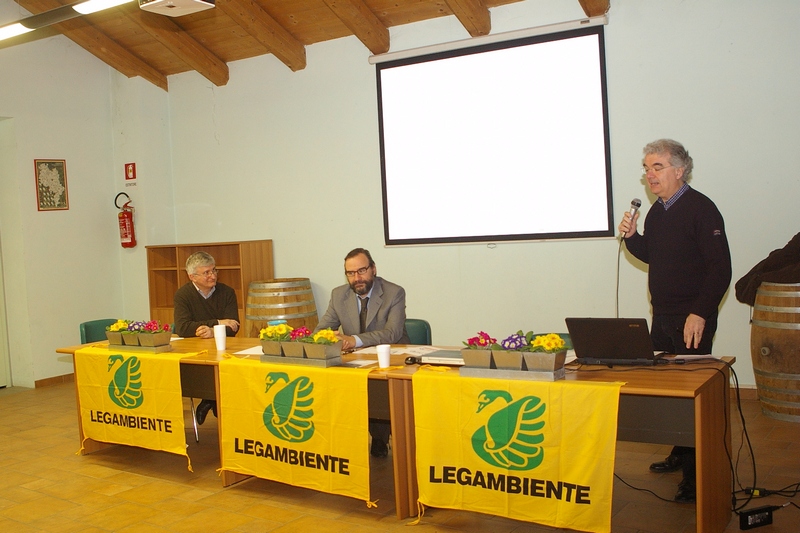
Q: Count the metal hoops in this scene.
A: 12